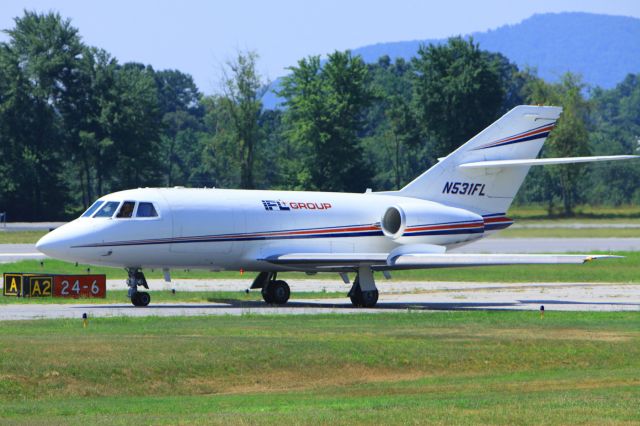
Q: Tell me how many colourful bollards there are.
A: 2